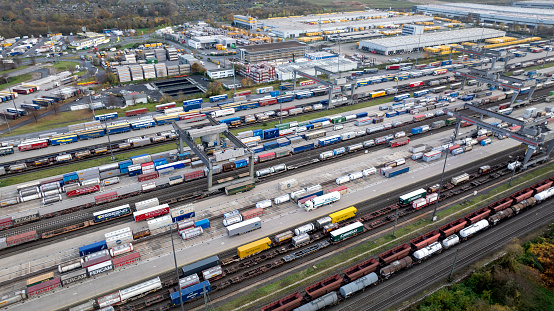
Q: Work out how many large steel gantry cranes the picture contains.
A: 5